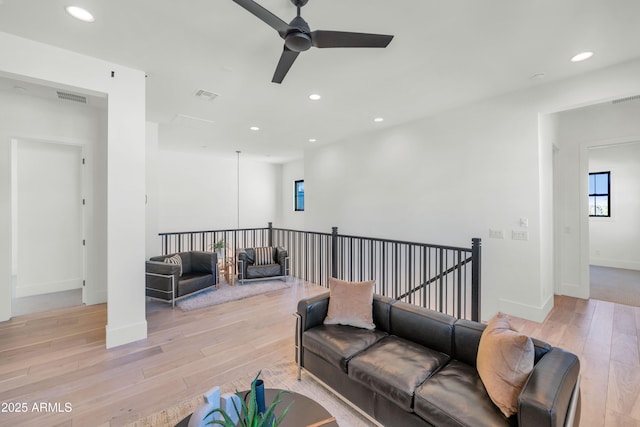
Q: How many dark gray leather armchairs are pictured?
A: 2